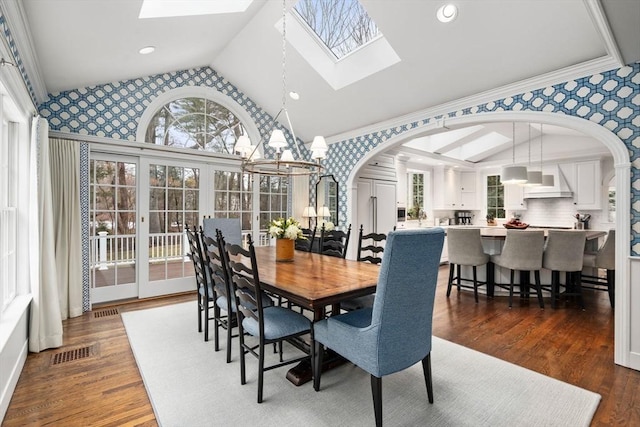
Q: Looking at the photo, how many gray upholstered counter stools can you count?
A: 4